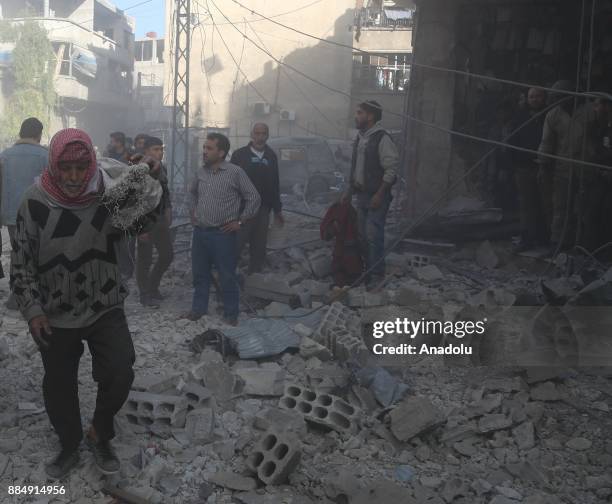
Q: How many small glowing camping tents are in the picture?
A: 0